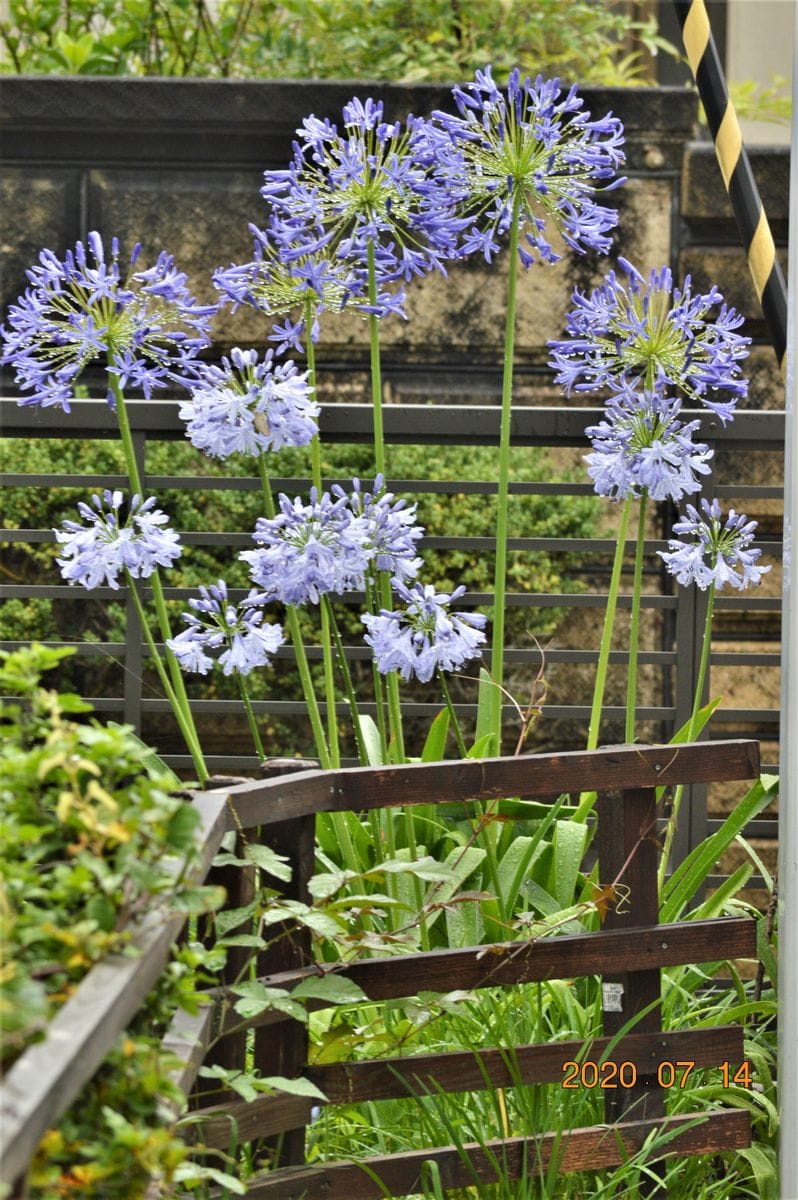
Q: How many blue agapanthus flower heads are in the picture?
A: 13